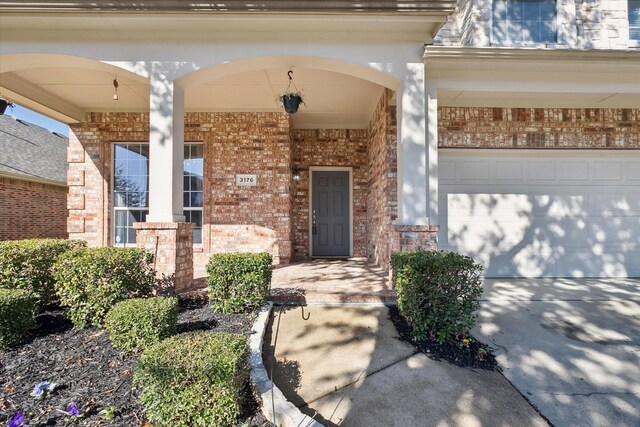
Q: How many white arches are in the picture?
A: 2